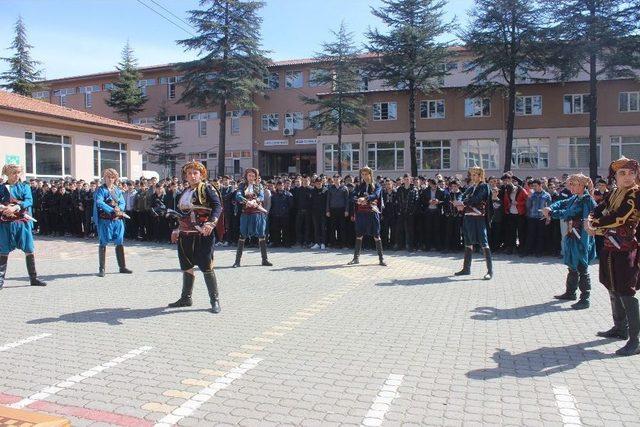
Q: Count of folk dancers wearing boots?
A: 8